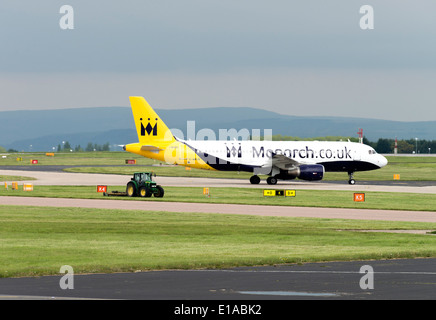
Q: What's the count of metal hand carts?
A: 0